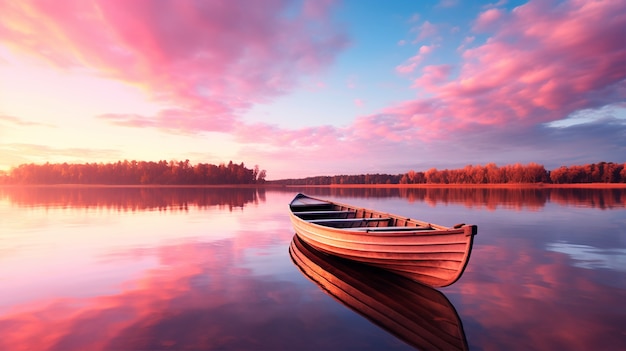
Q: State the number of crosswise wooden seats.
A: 3